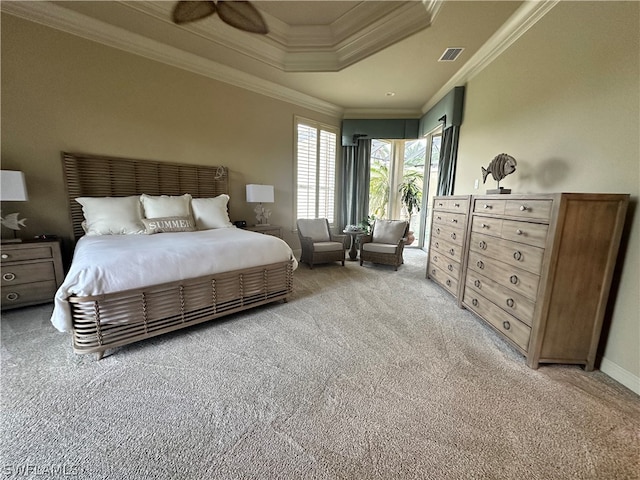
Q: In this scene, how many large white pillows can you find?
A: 3